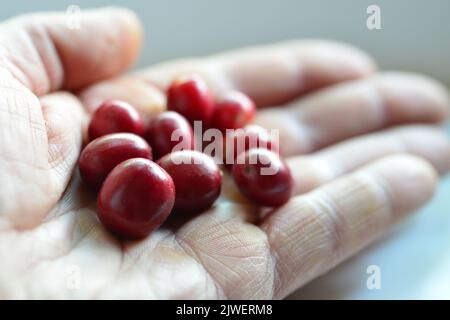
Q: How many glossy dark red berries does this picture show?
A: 9